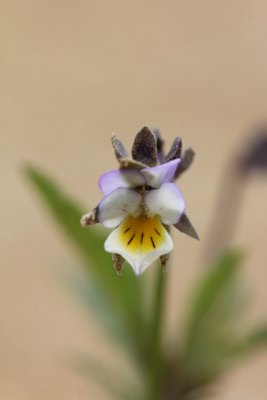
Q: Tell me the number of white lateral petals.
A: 2